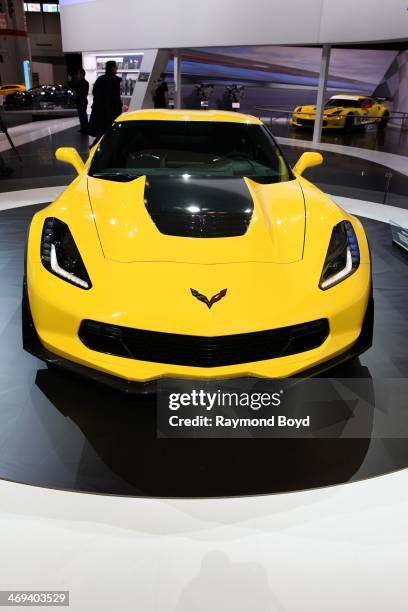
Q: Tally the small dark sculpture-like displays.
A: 2